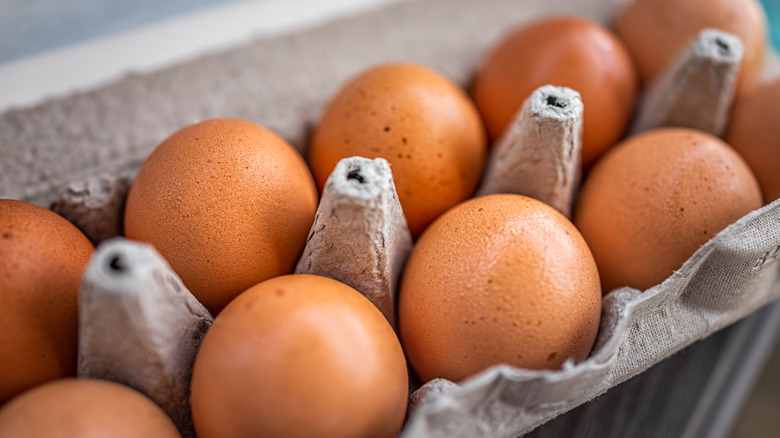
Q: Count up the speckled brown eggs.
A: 10